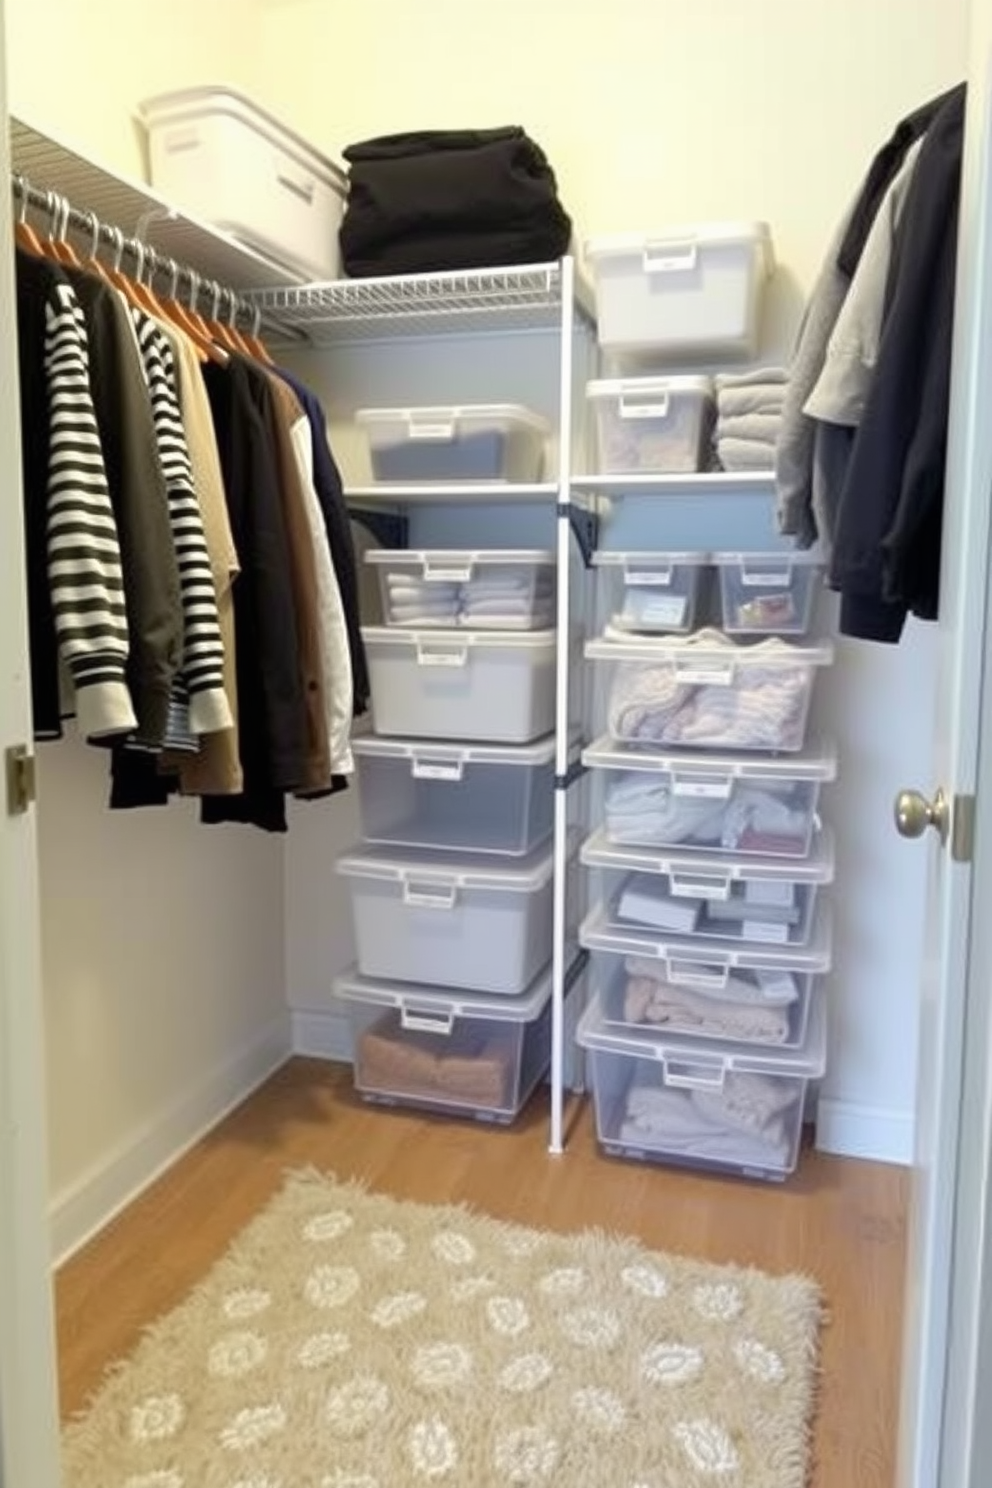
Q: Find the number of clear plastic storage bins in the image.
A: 12